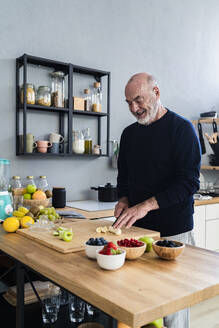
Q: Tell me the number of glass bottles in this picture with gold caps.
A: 3